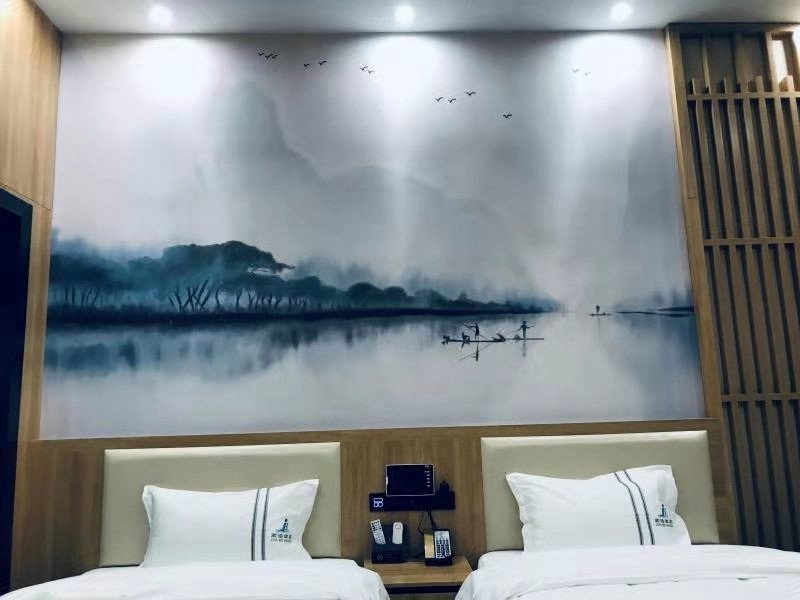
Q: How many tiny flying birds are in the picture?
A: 13